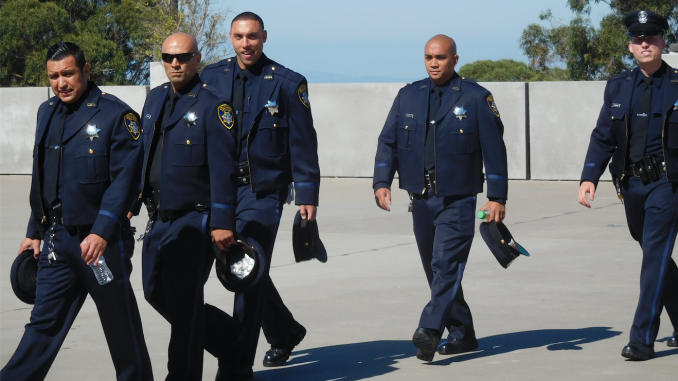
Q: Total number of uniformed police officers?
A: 5